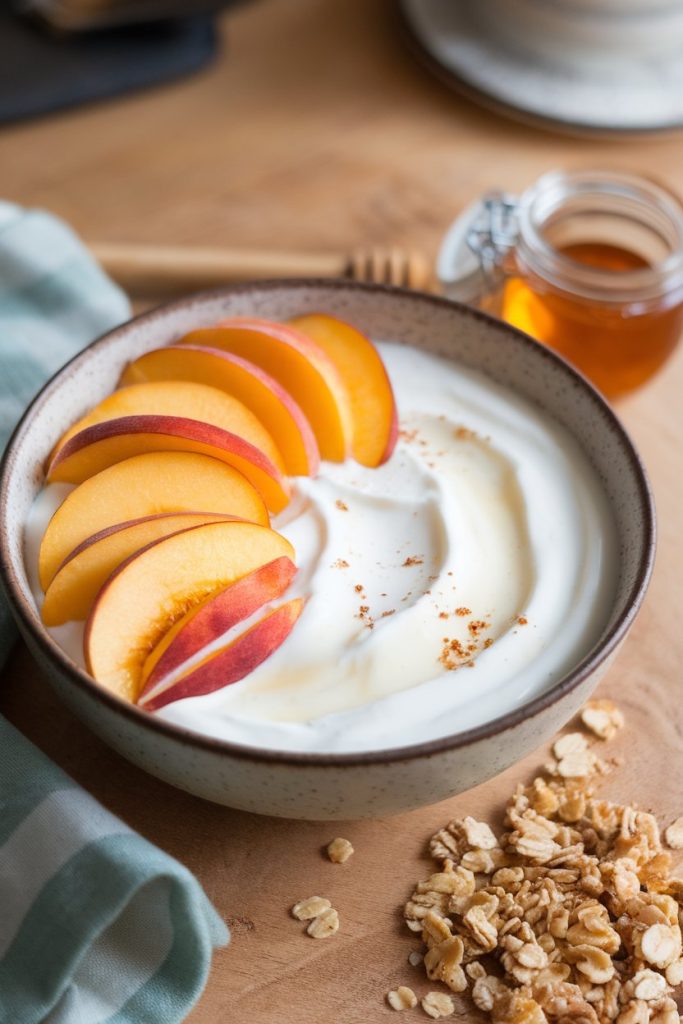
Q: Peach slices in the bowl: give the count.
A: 10